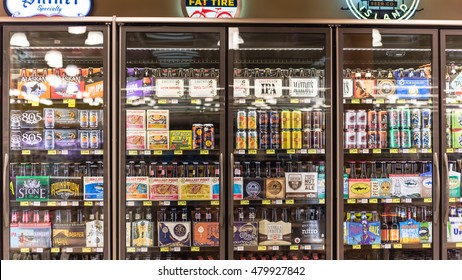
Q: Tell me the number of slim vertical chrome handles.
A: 5